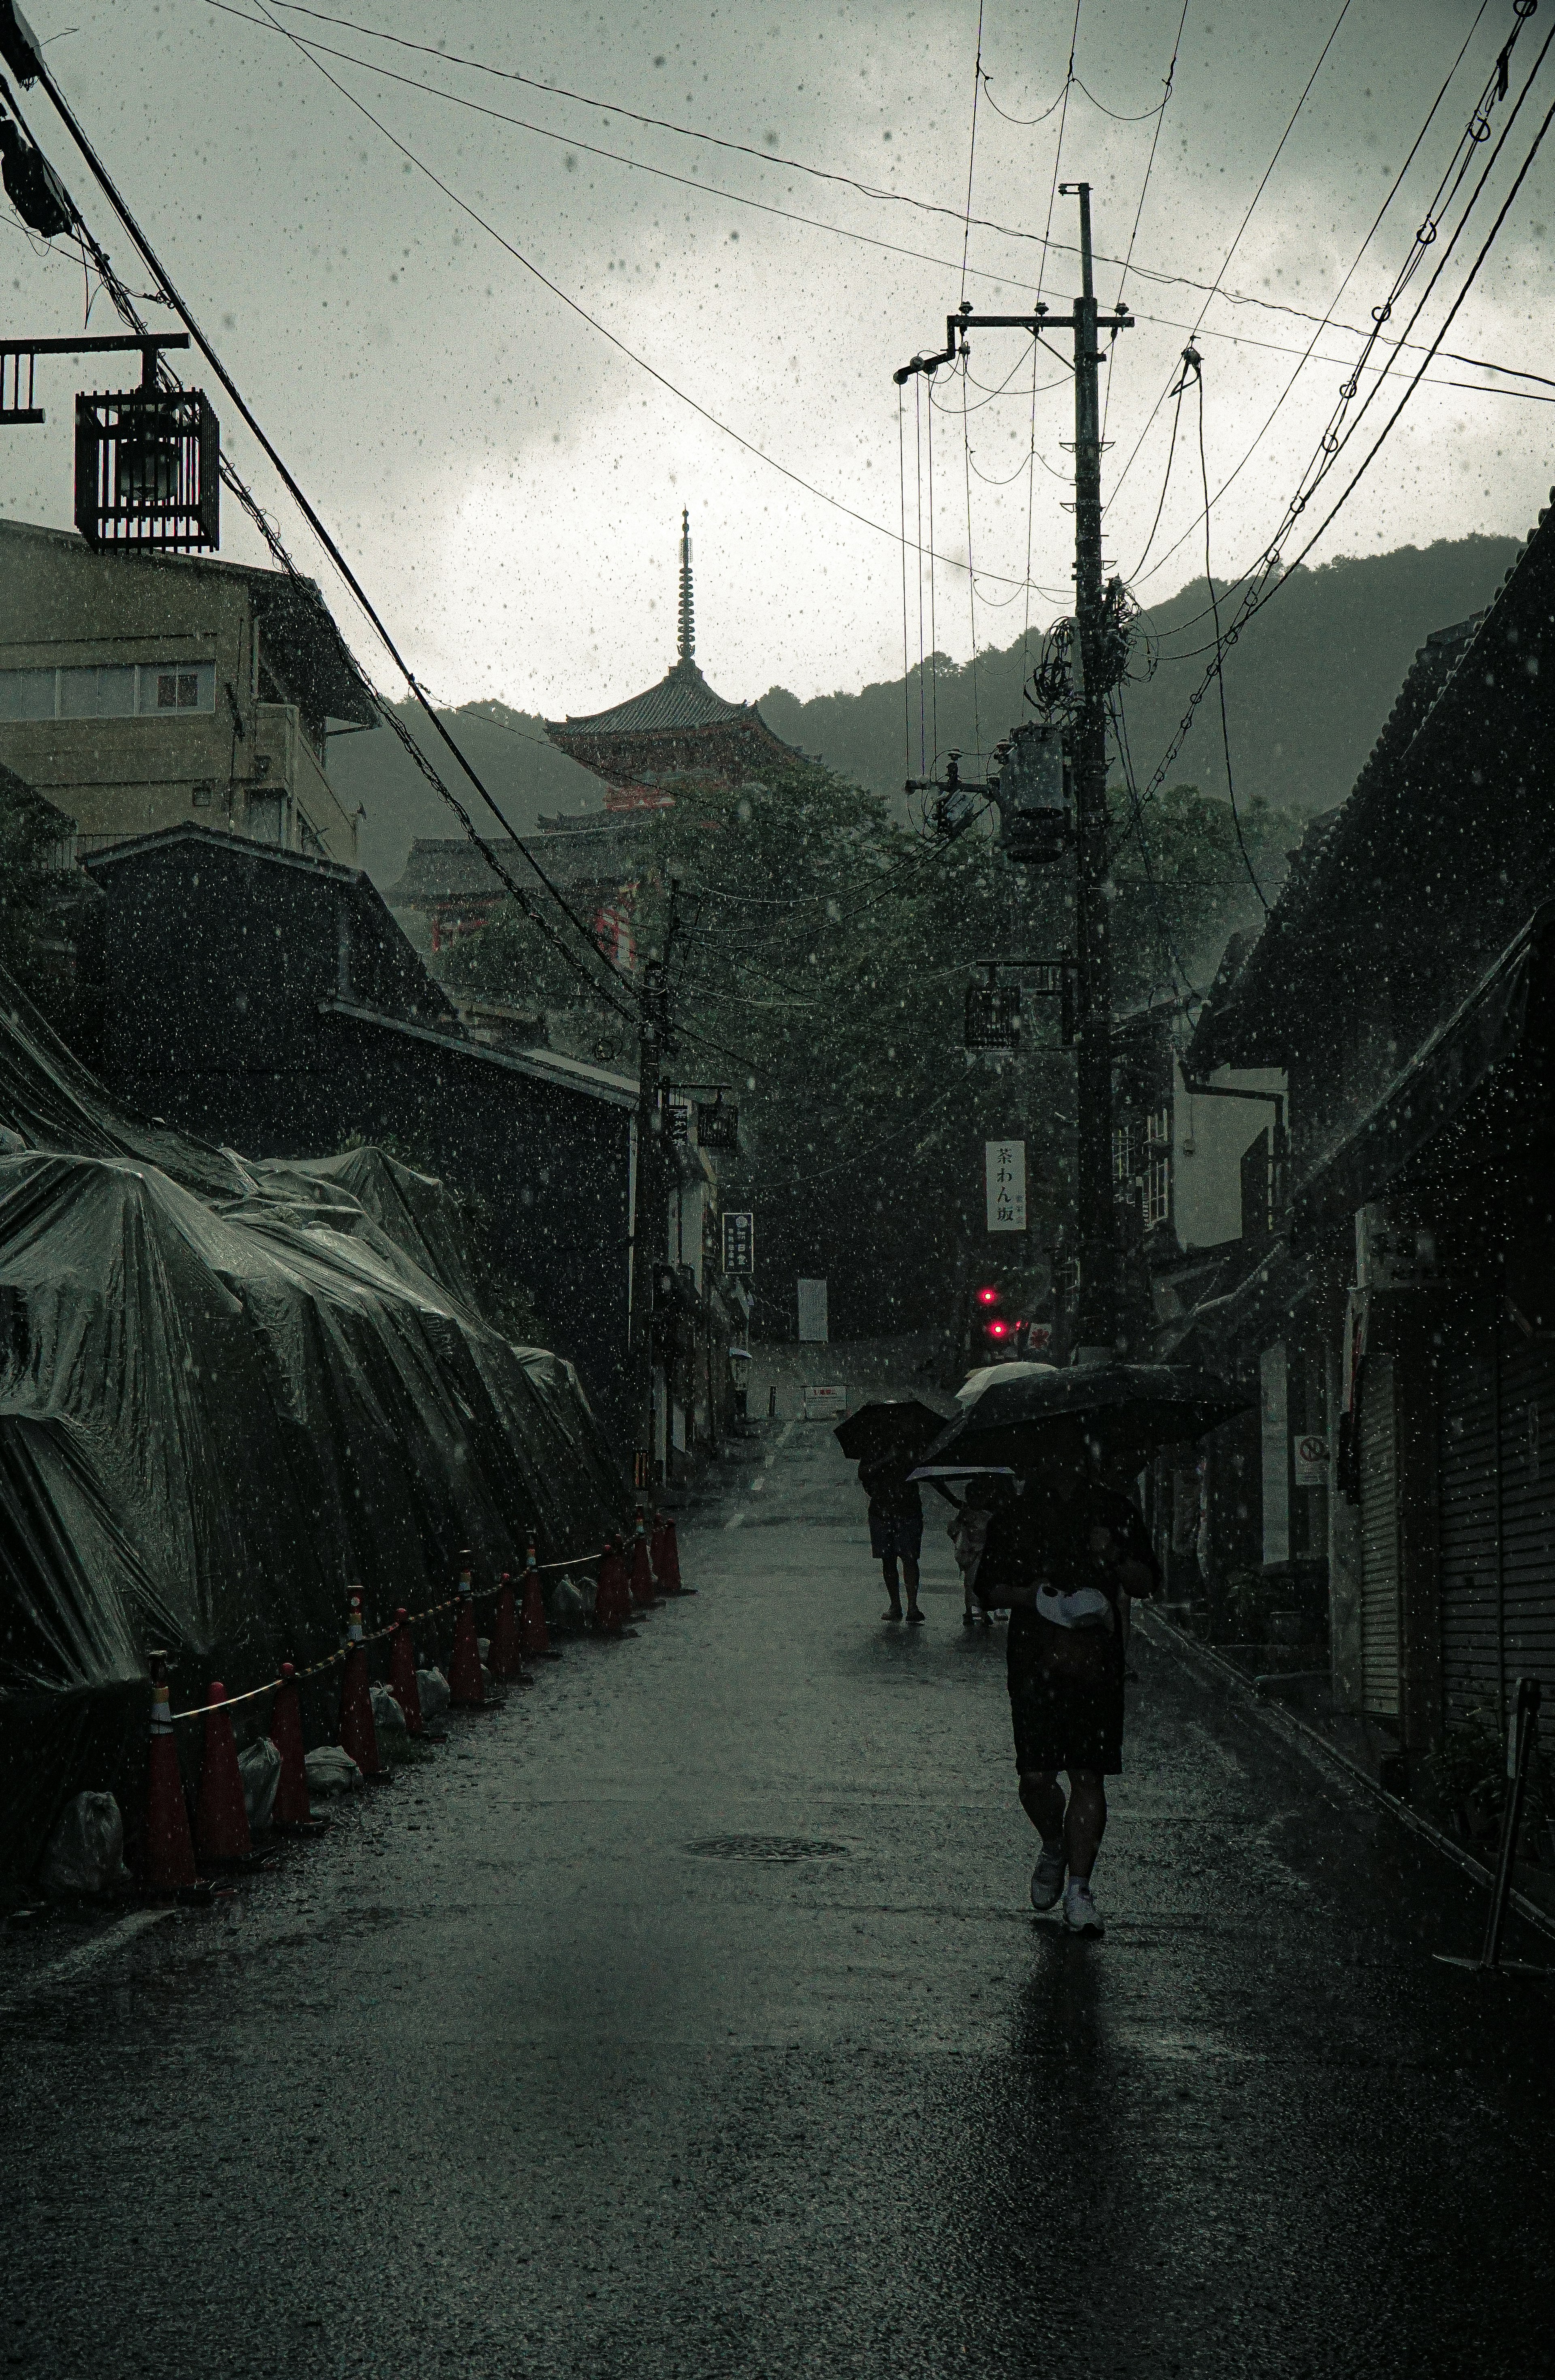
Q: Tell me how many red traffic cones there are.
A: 13